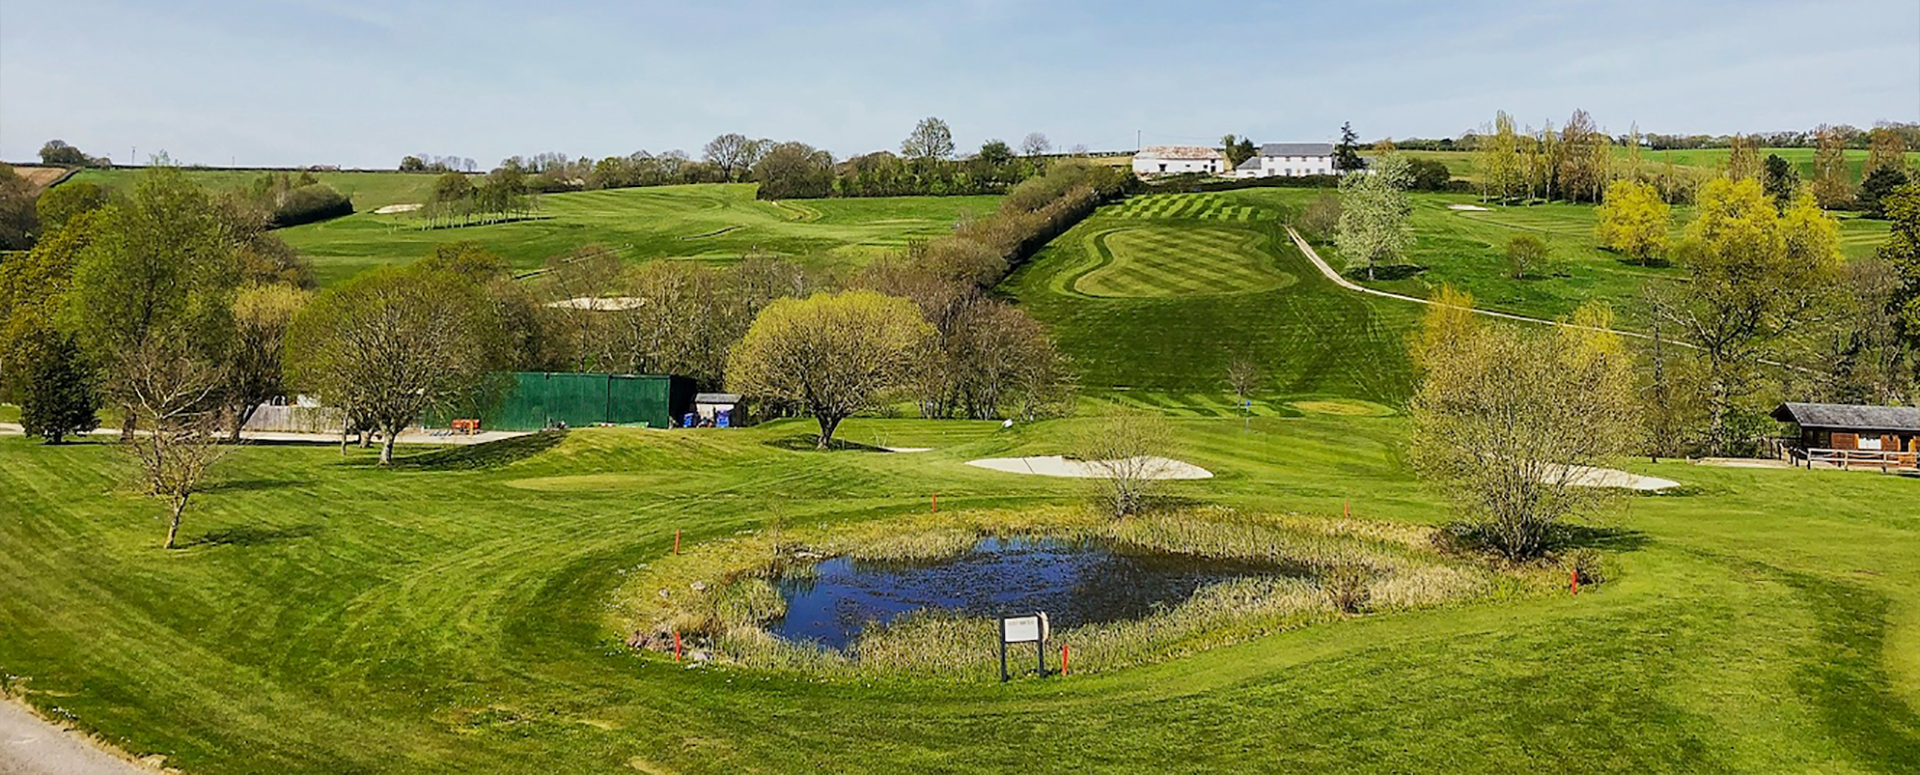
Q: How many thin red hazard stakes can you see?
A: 6